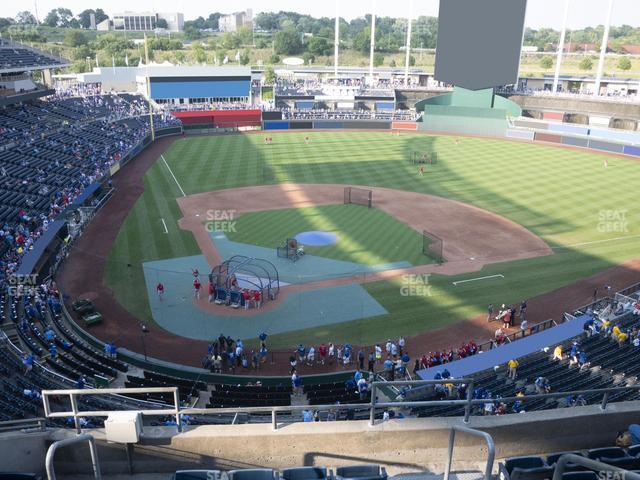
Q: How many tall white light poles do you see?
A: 5